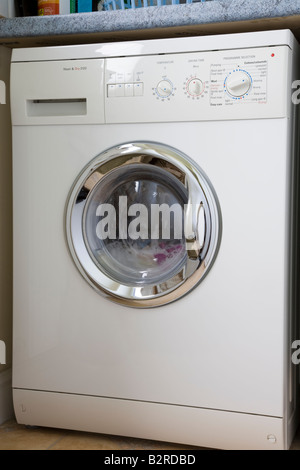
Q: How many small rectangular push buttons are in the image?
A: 4